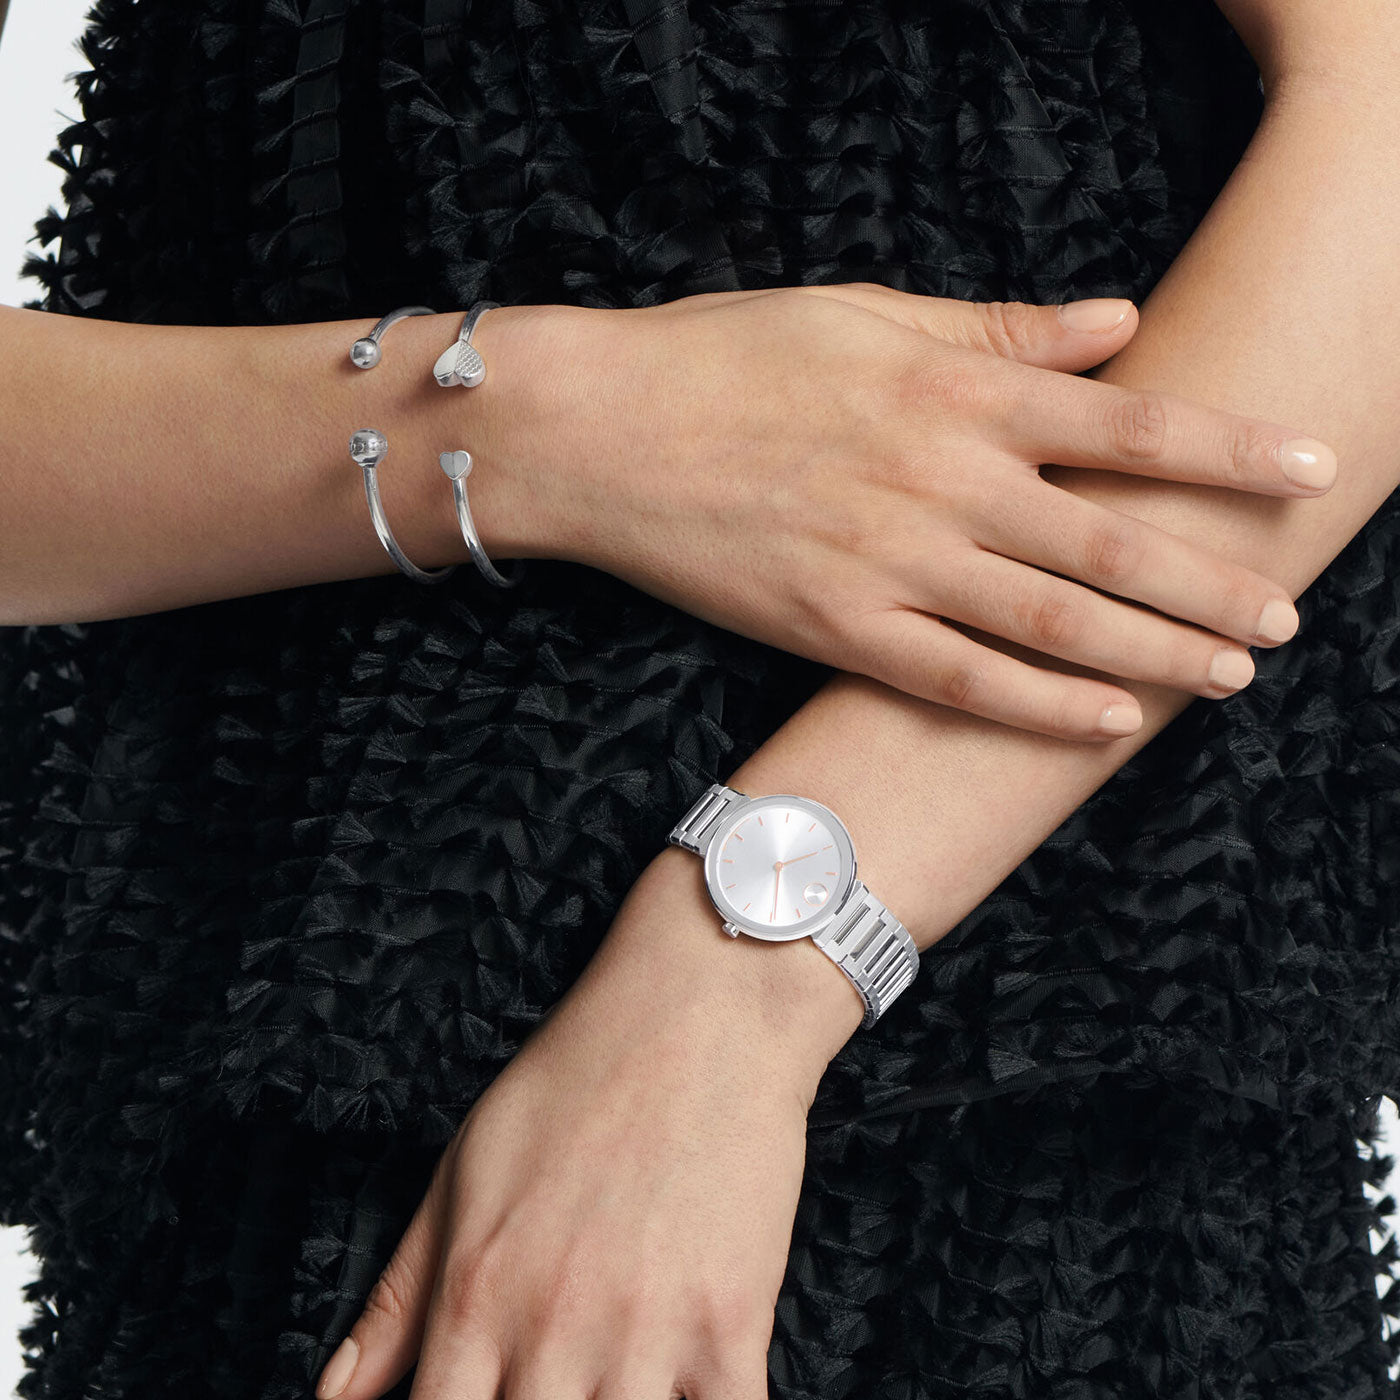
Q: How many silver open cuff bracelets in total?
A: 2